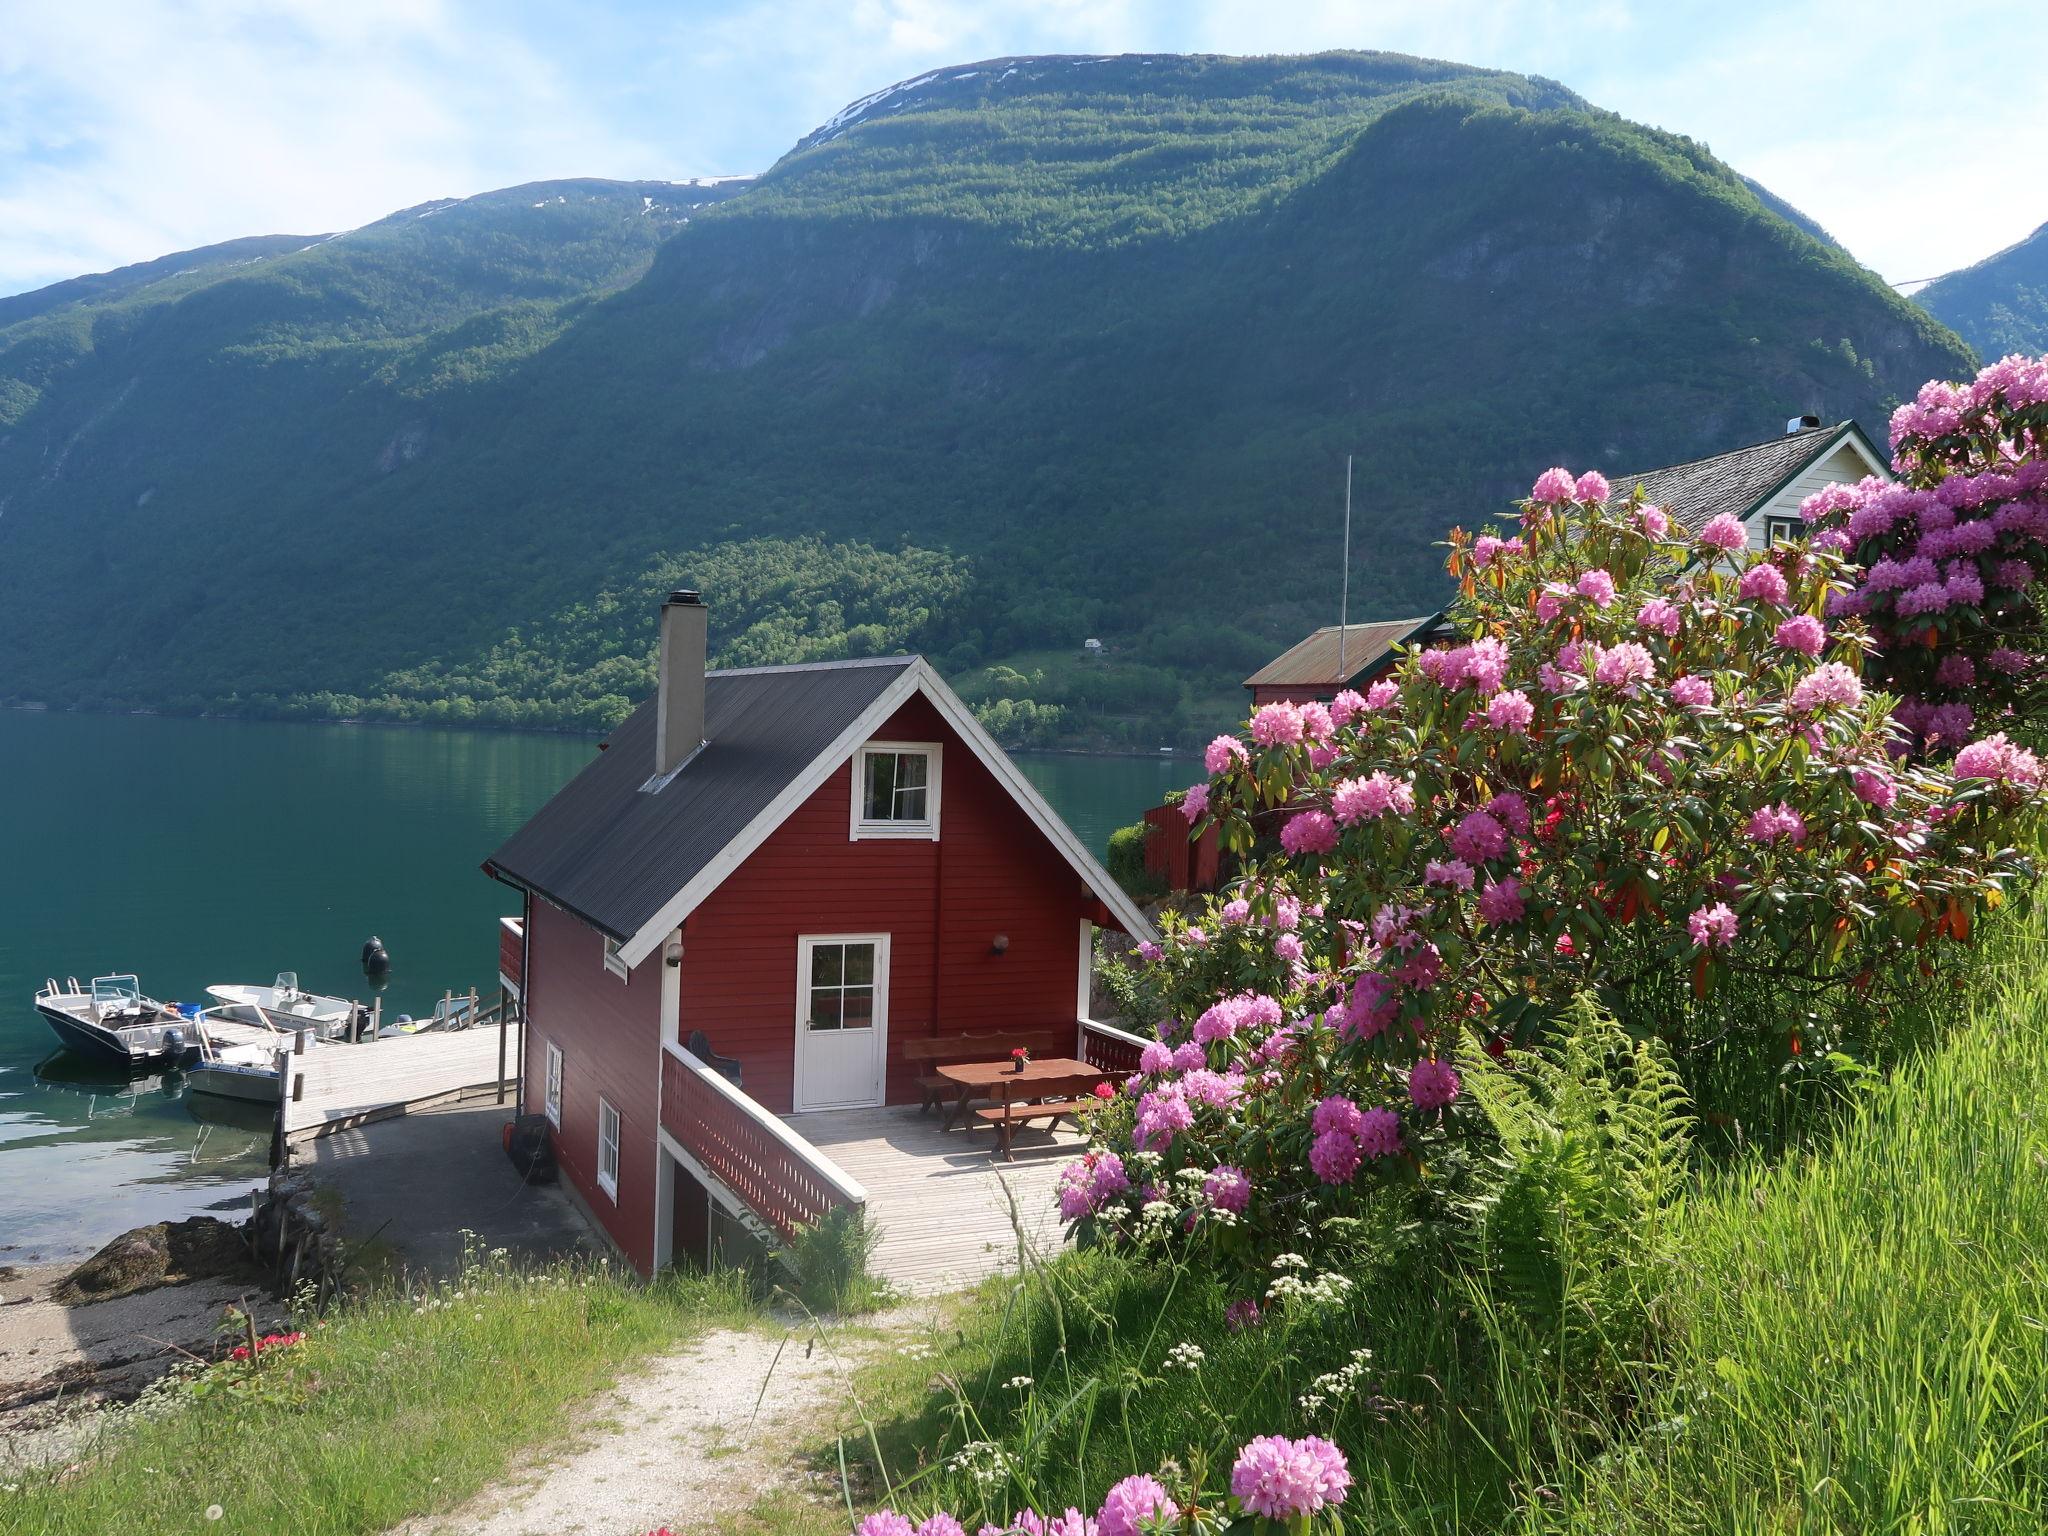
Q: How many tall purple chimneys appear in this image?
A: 0